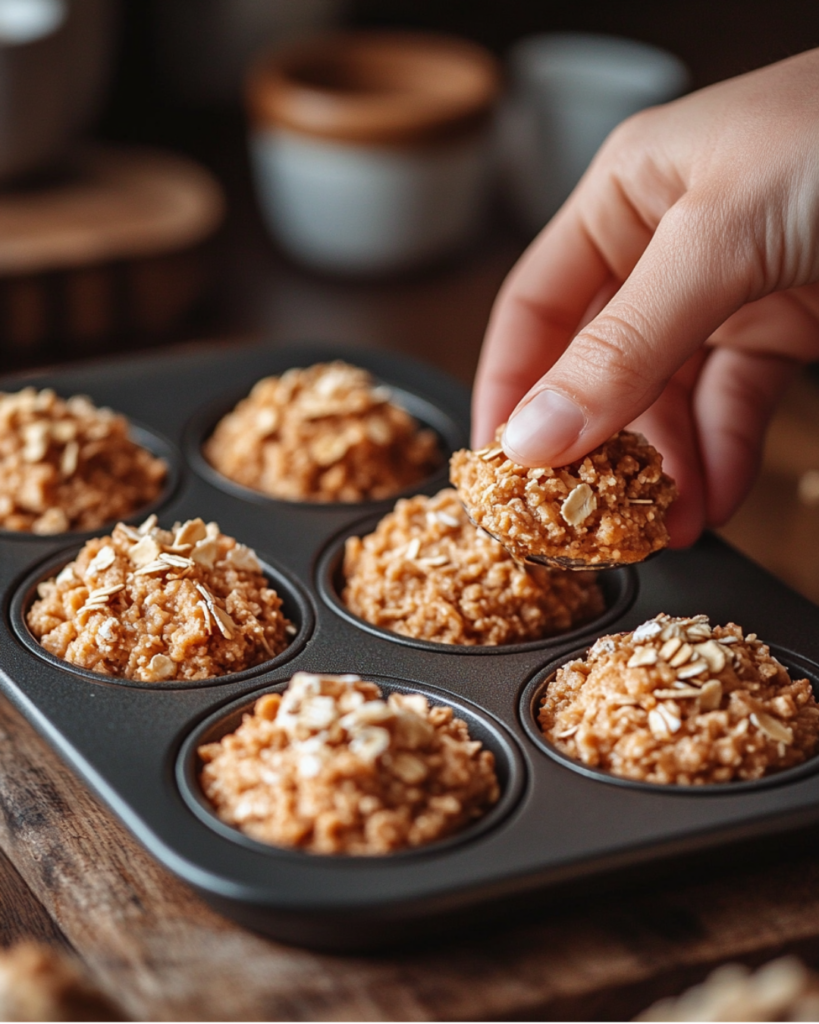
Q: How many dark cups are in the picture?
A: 6